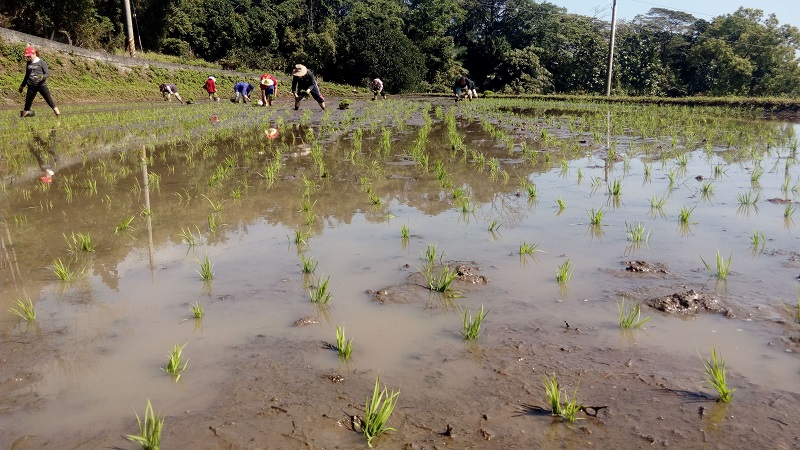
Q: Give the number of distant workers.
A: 8